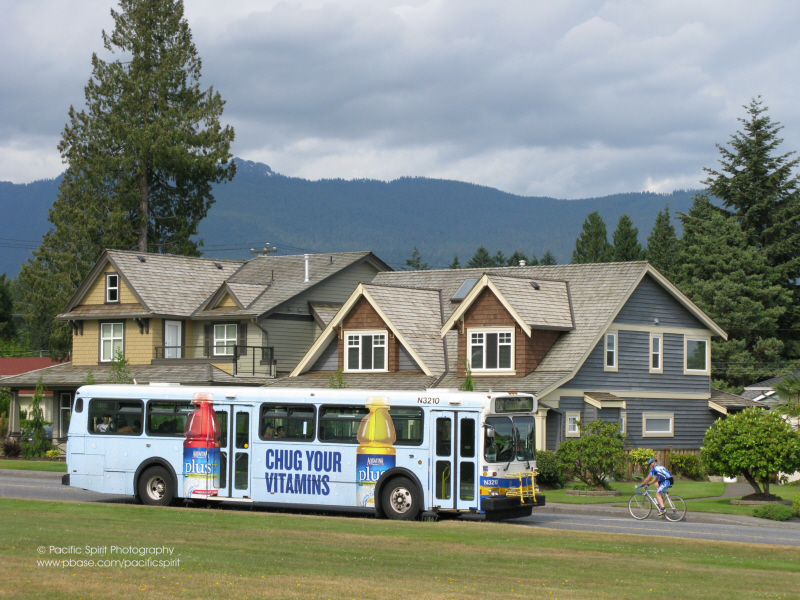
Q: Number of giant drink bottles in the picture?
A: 2